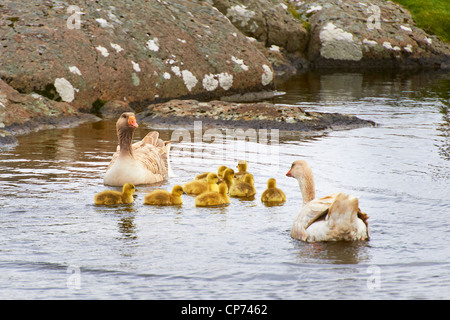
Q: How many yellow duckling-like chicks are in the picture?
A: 9